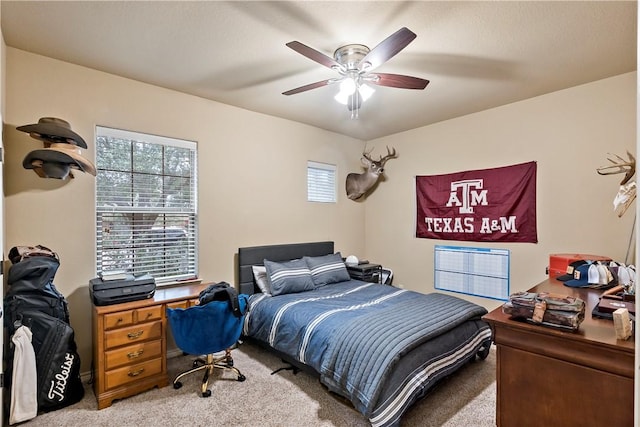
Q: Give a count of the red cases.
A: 1